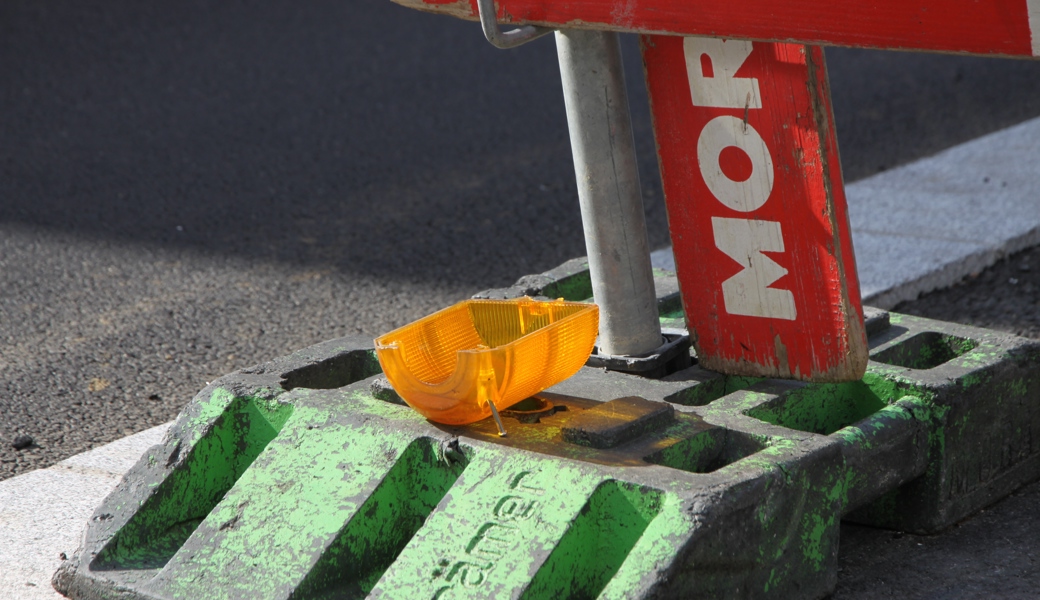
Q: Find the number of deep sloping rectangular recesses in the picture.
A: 3